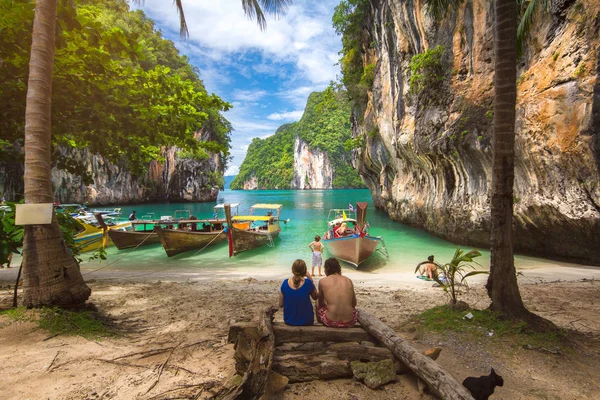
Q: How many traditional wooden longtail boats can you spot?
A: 4